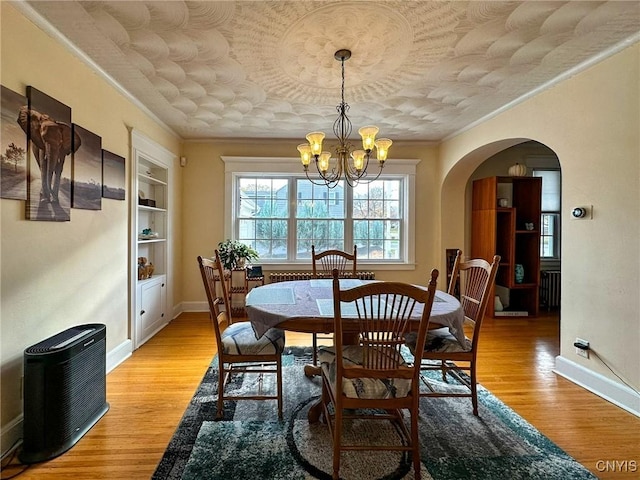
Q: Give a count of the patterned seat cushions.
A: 3